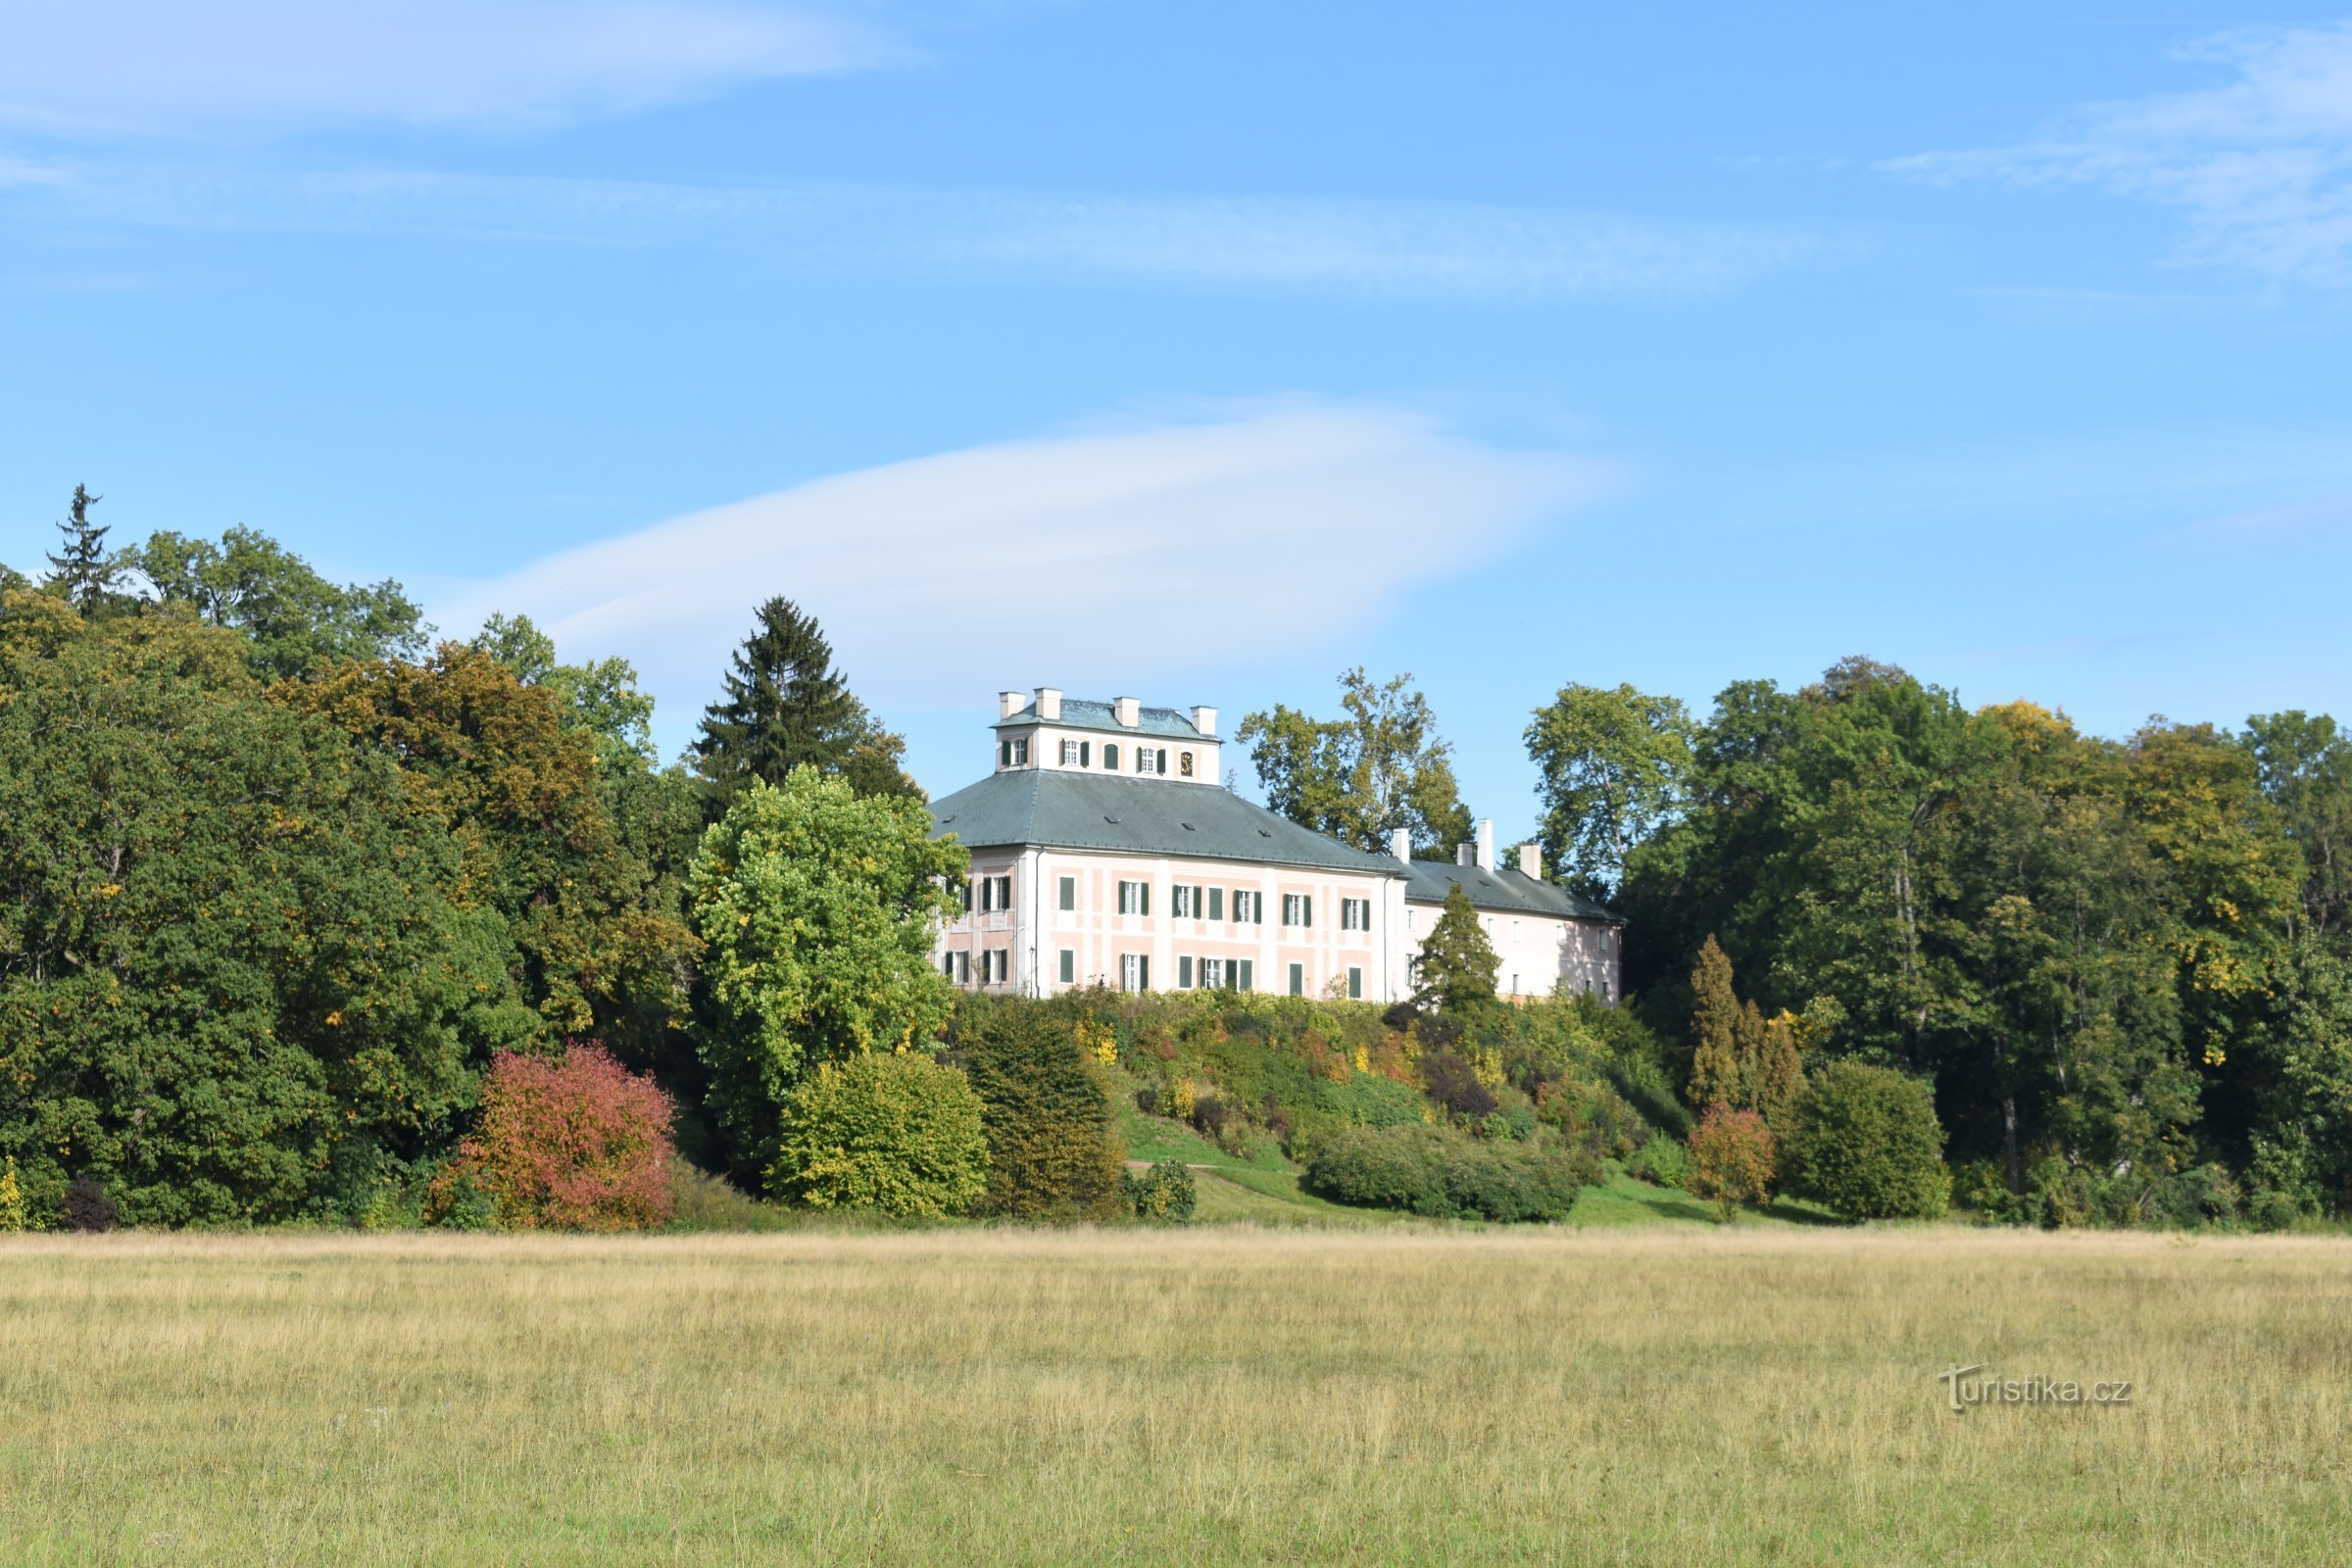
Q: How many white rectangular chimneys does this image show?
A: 8